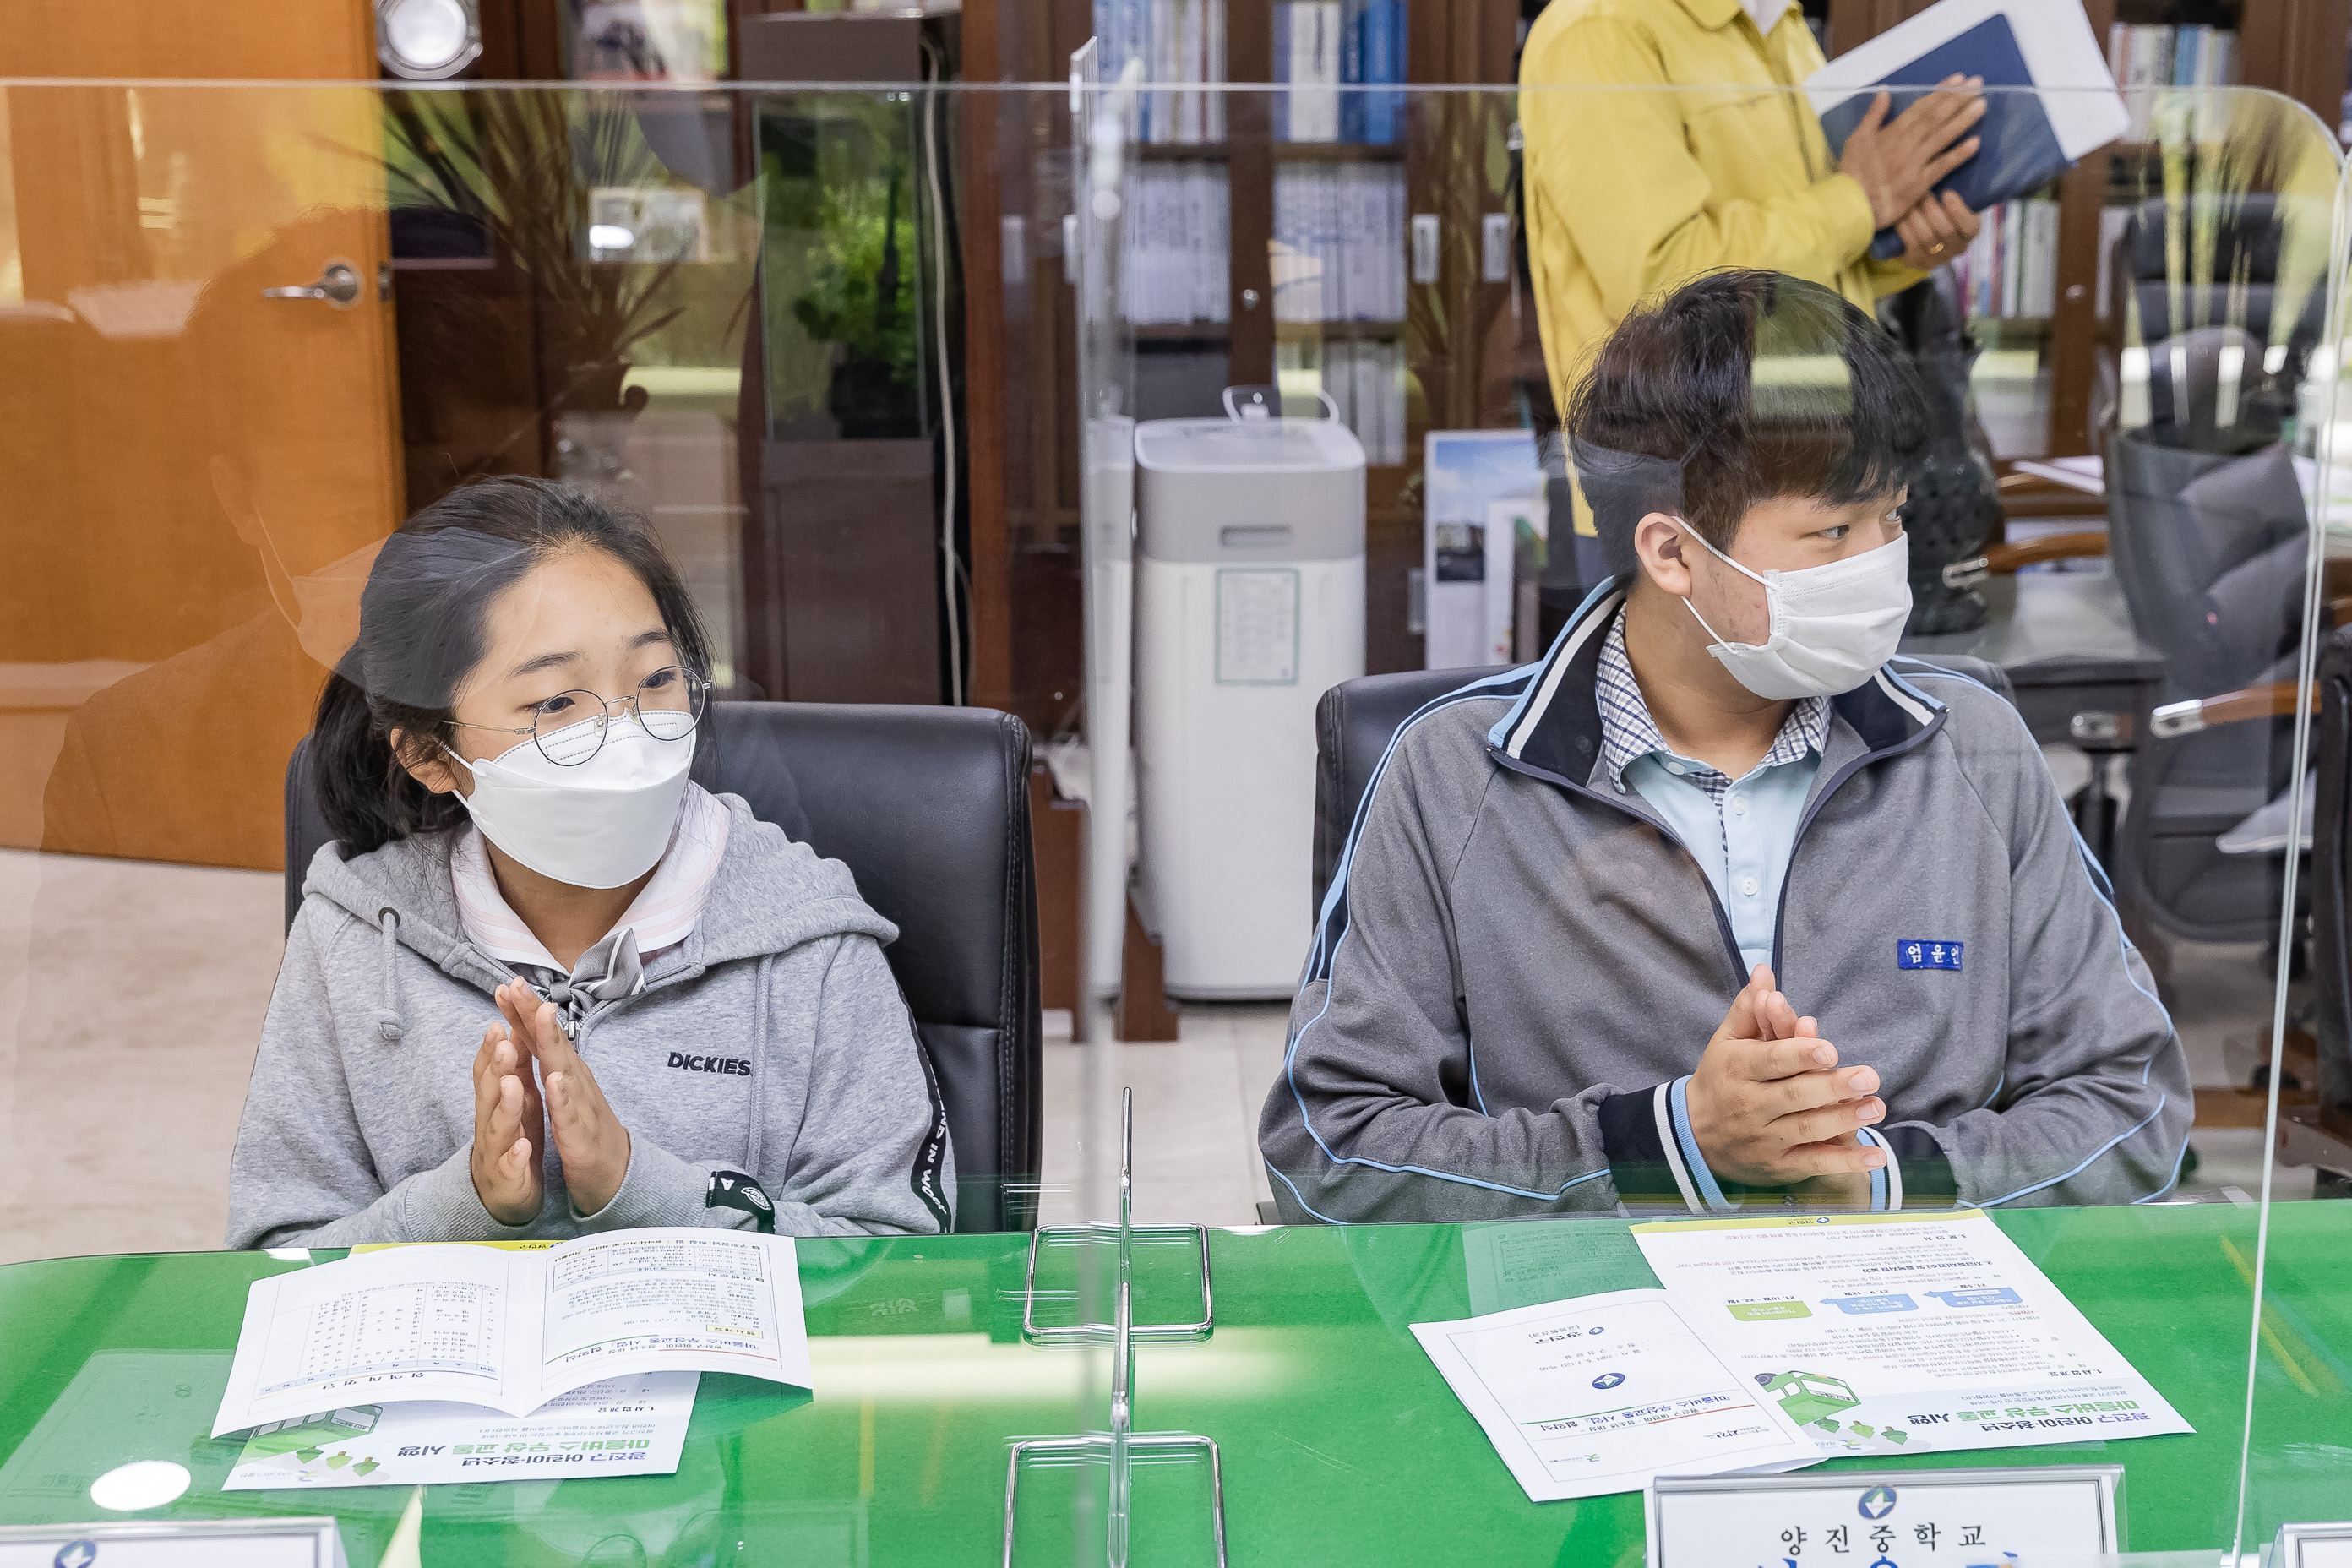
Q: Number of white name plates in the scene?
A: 3